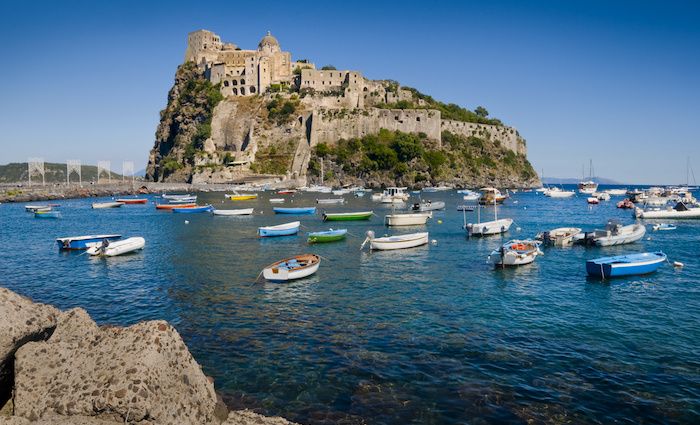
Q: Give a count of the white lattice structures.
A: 4